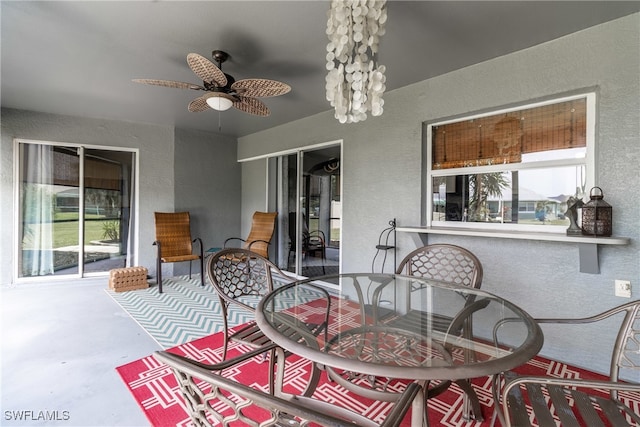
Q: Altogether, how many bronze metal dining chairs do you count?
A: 4